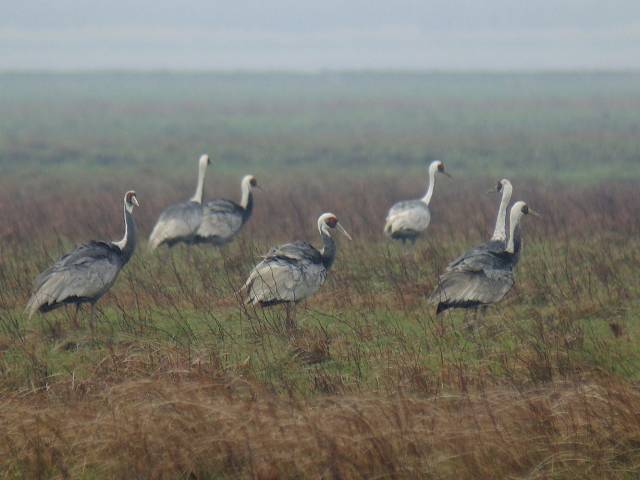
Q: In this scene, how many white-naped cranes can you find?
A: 7